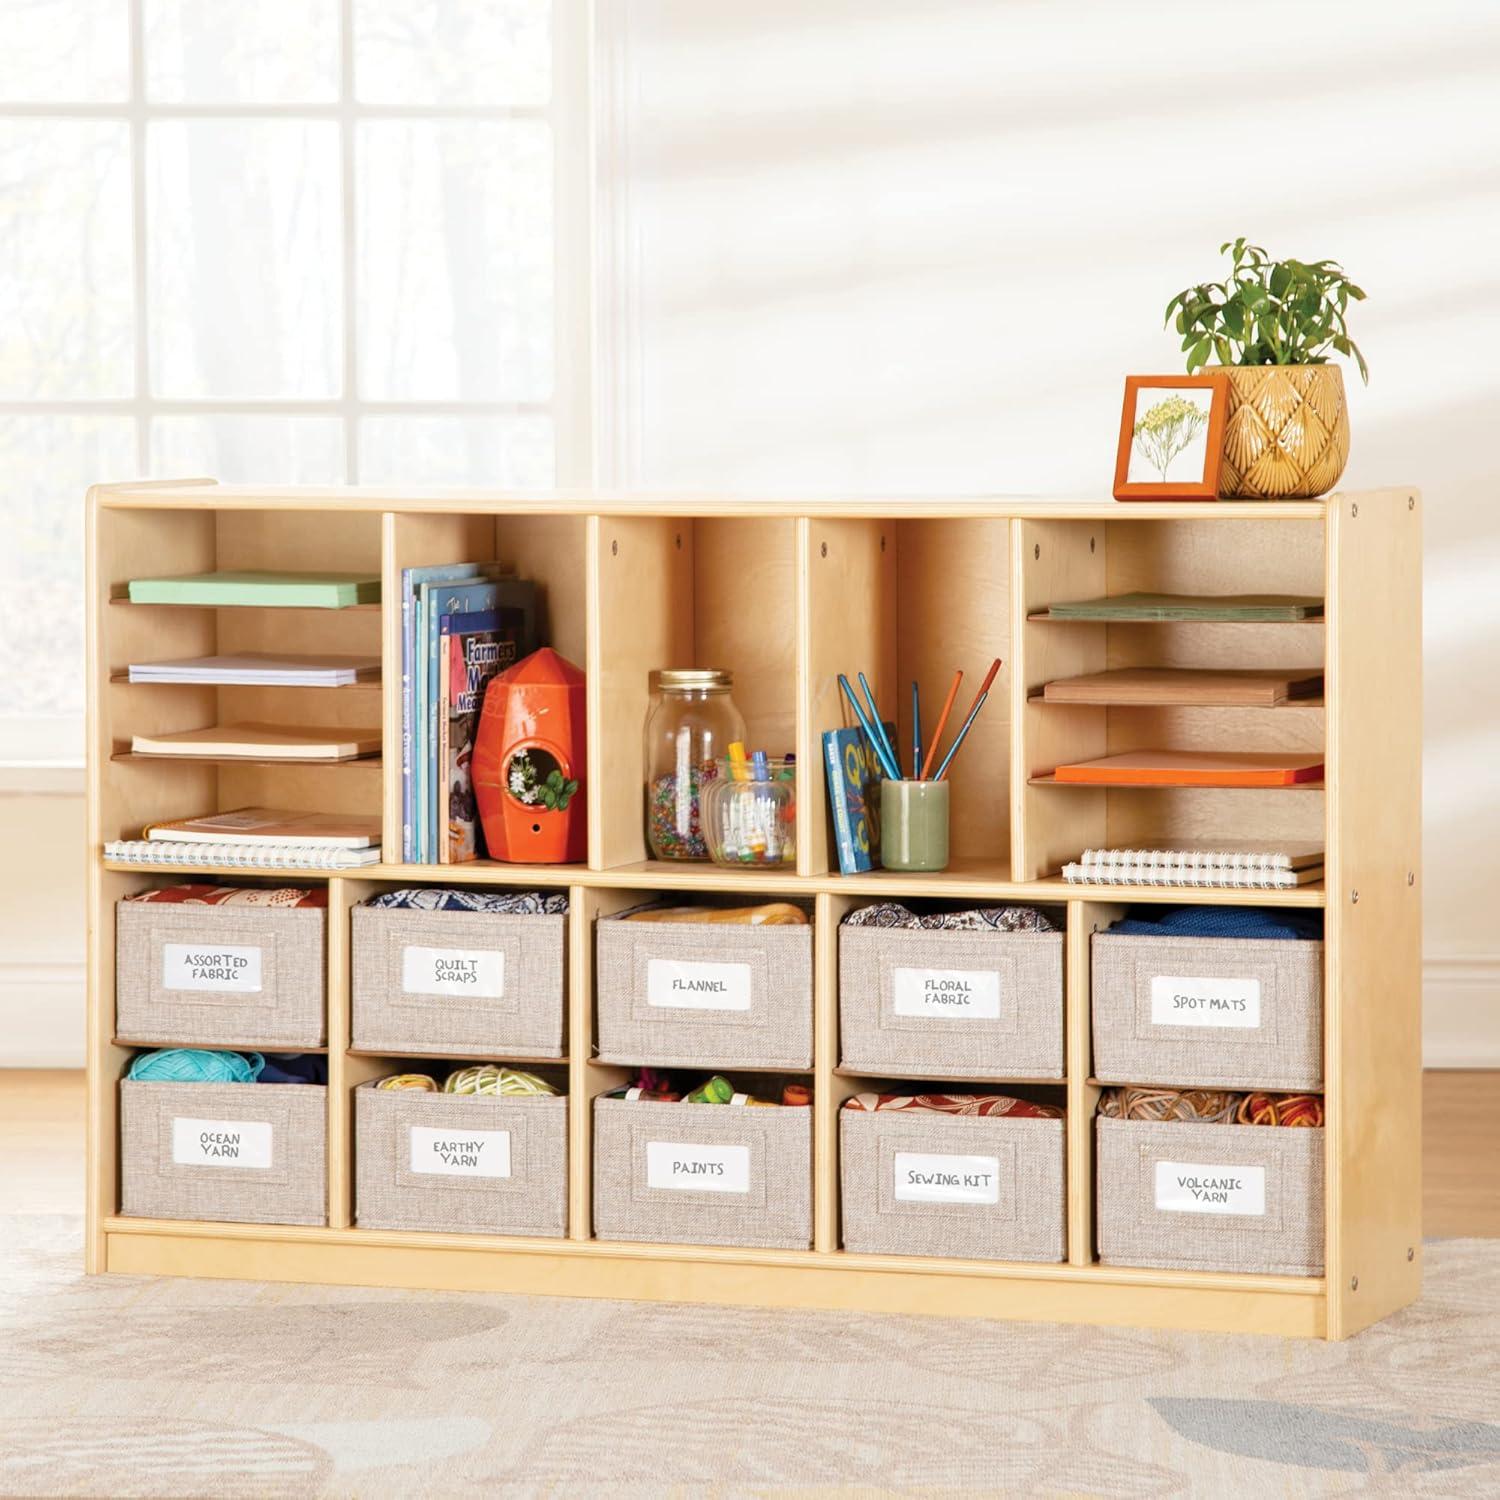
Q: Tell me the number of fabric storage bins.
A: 10